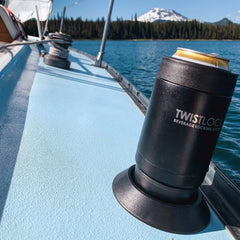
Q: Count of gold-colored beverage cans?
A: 1